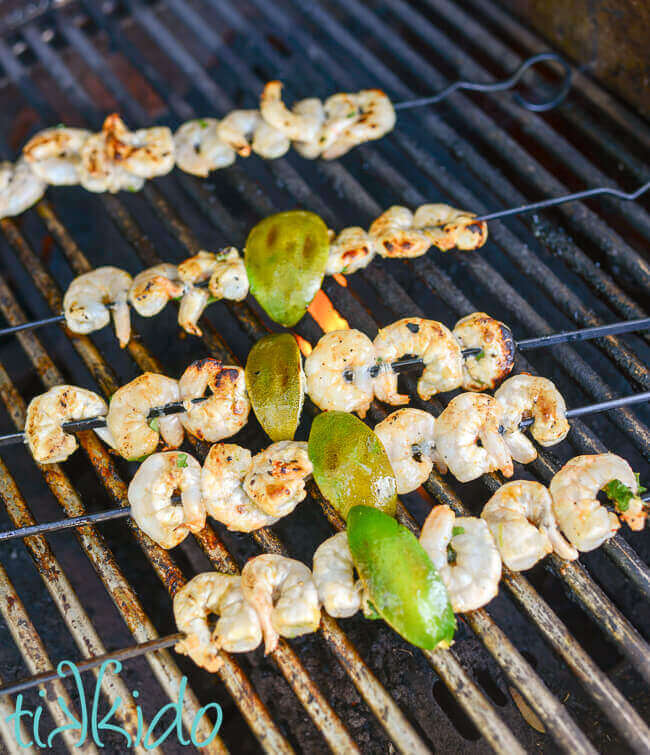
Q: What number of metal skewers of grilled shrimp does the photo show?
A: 5